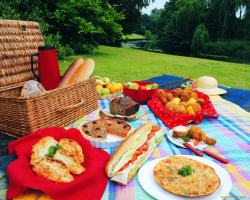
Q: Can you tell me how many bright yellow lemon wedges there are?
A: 3